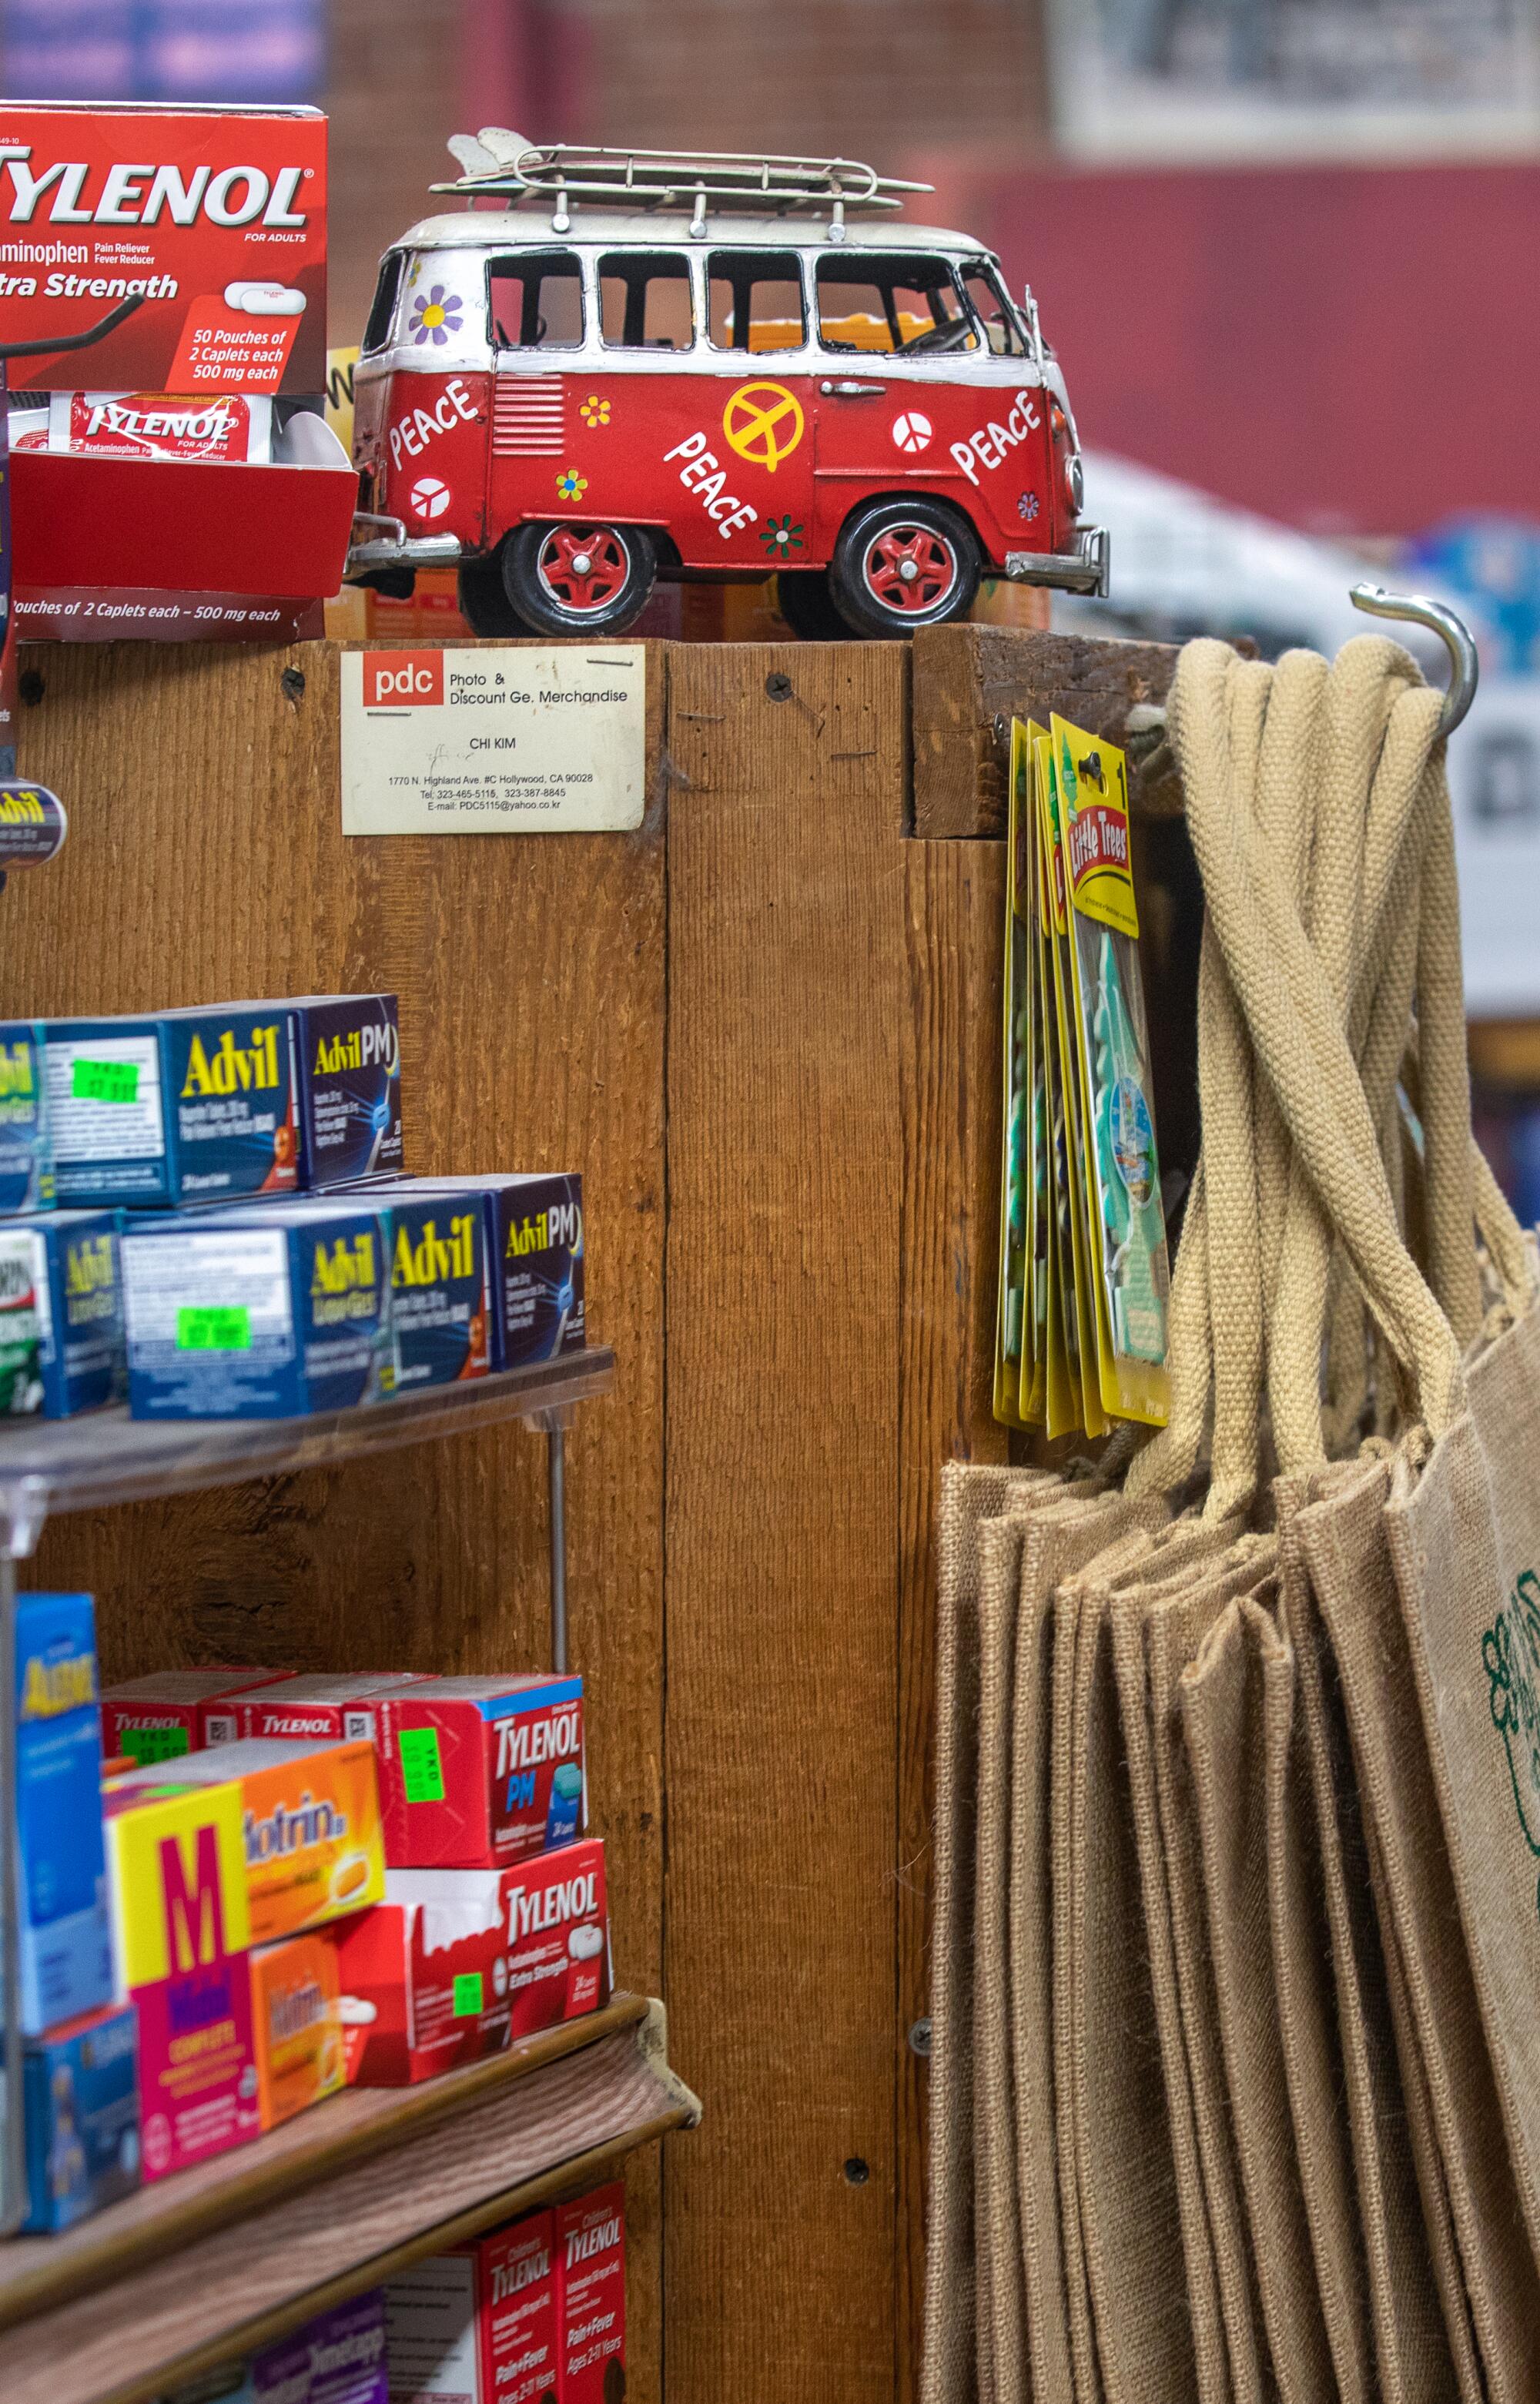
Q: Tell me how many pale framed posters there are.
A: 1